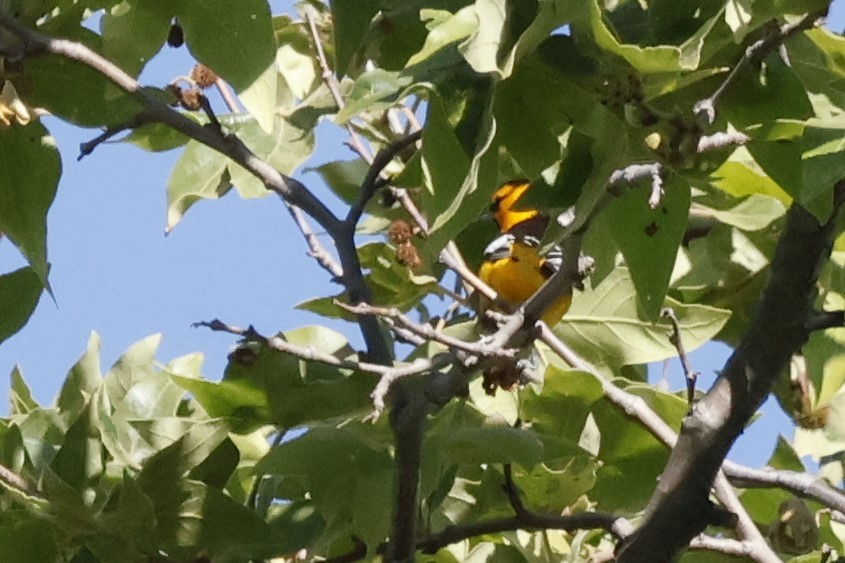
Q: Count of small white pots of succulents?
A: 0